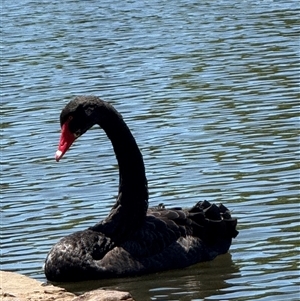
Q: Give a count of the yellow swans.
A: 0